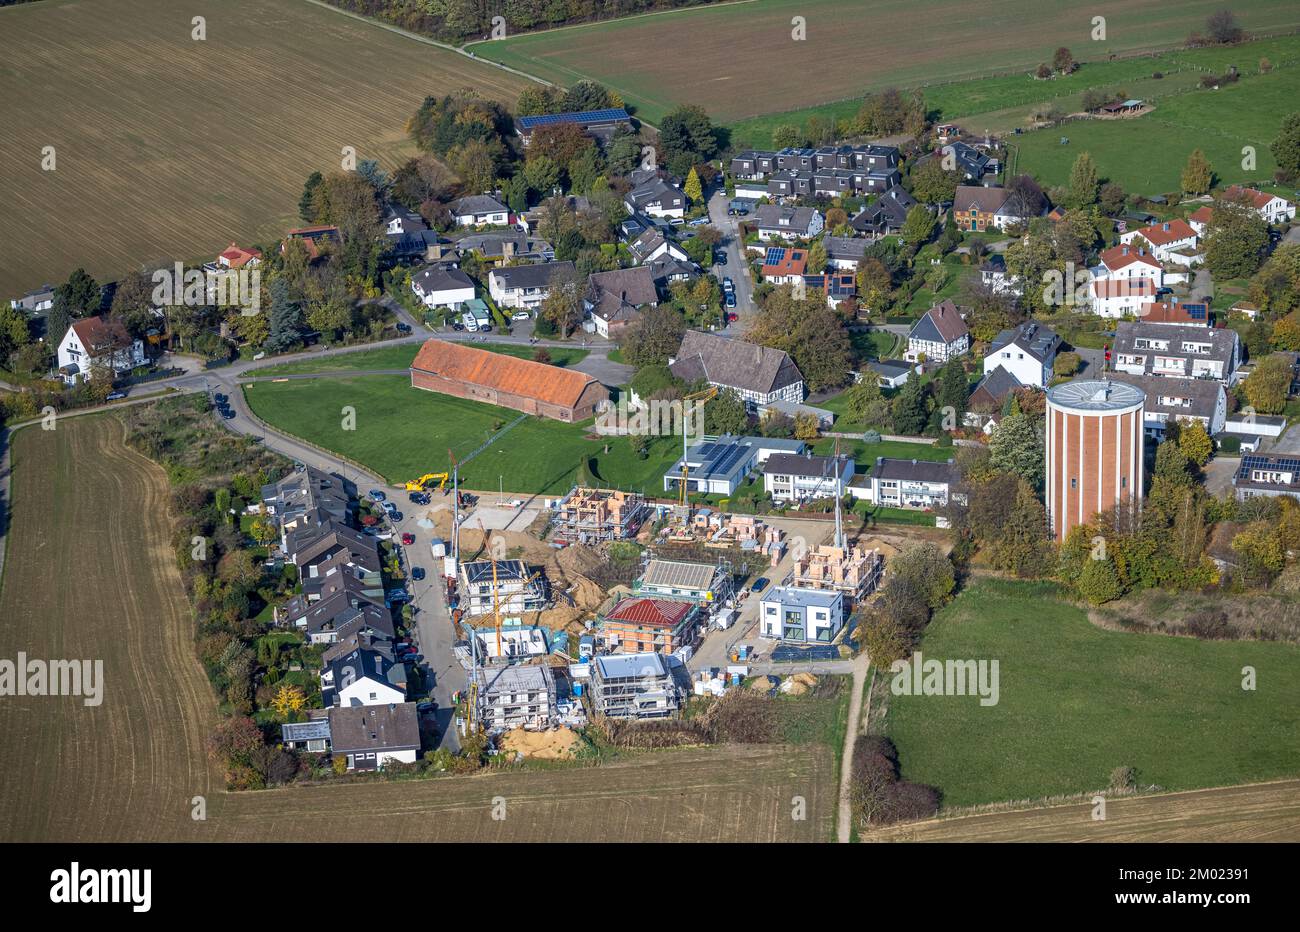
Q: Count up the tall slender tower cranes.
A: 5